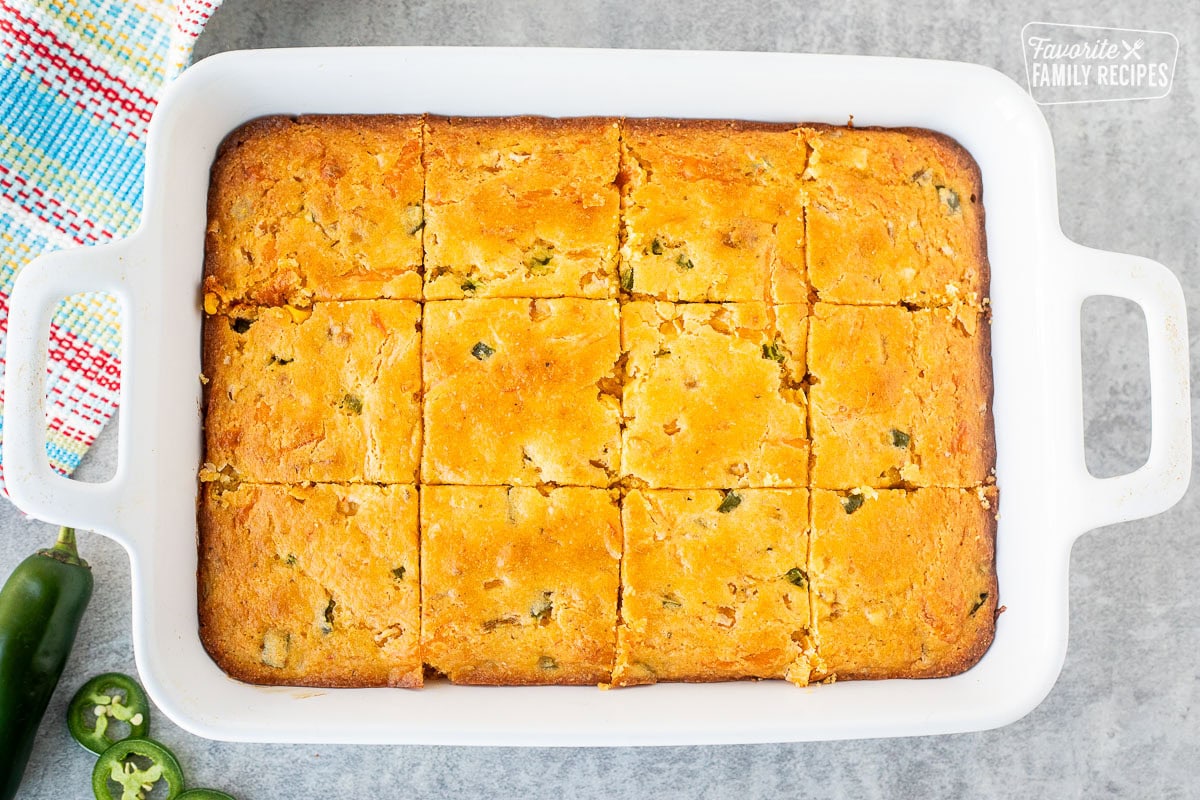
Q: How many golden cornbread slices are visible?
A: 12